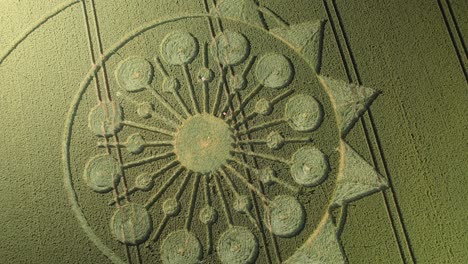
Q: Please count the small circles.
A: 12